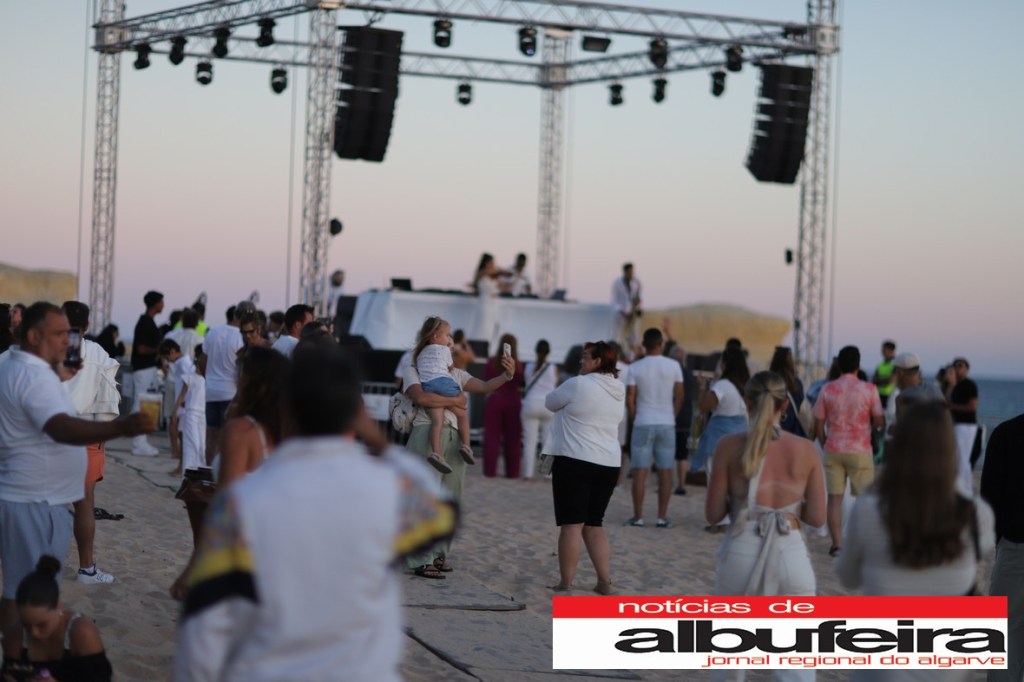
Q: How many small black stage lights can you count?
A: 14